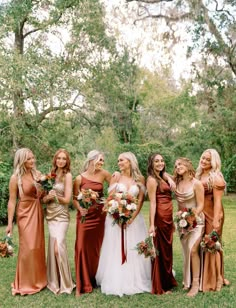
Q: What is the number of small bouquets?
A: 6